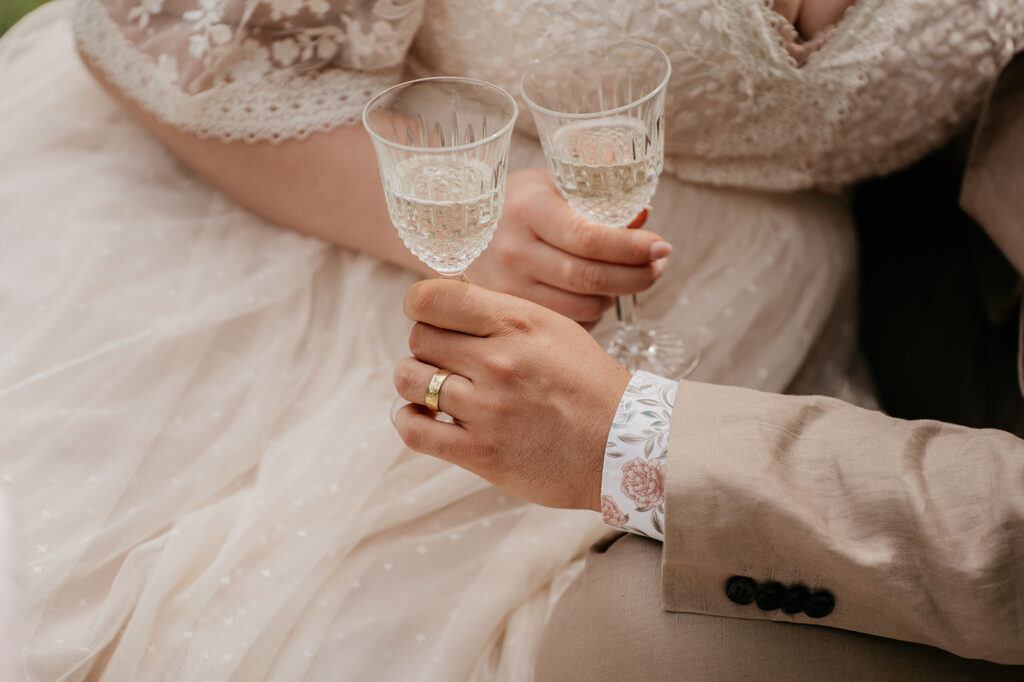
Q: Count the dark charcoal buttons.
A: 4